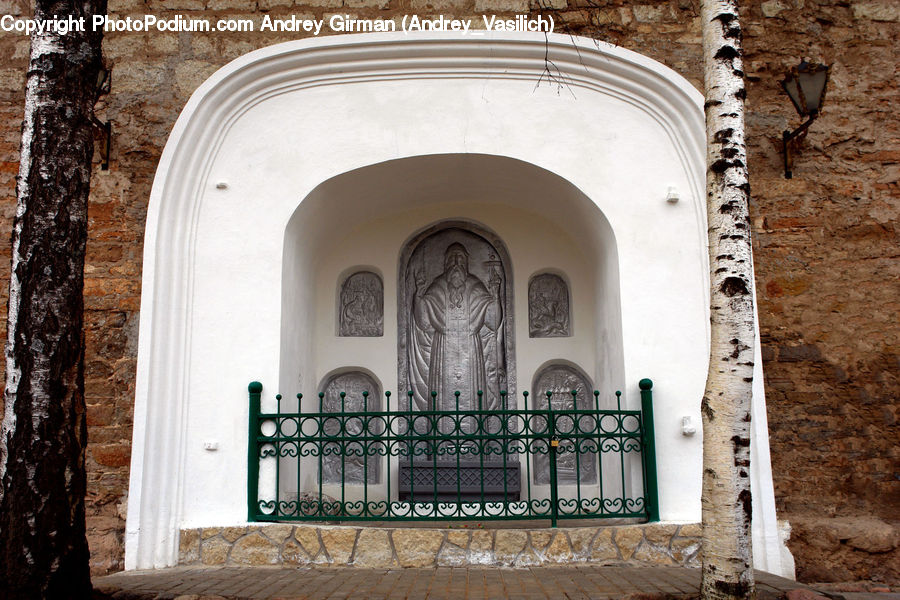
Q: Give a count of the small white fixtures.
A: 4